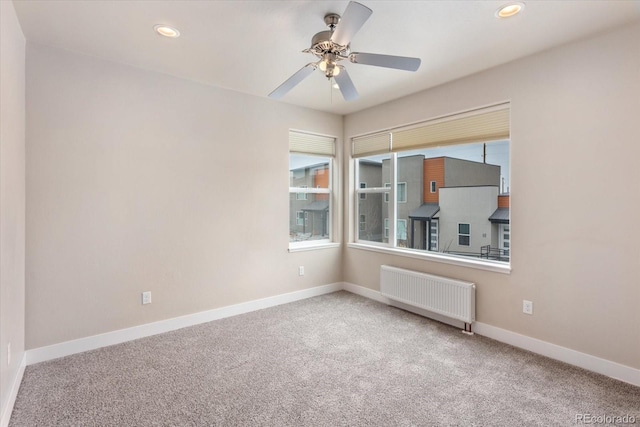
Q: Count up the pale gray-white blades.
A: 4